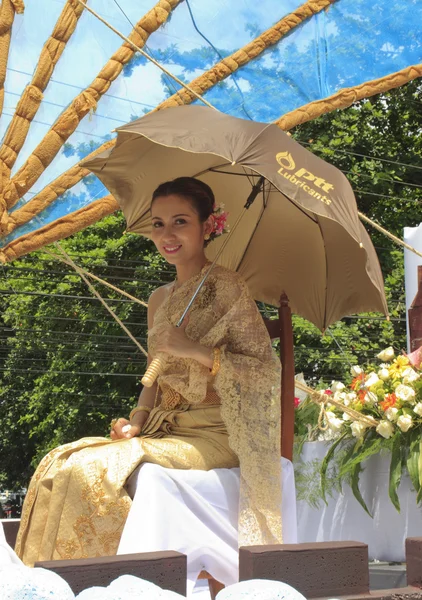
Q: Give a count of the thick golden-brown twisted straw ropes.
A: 5